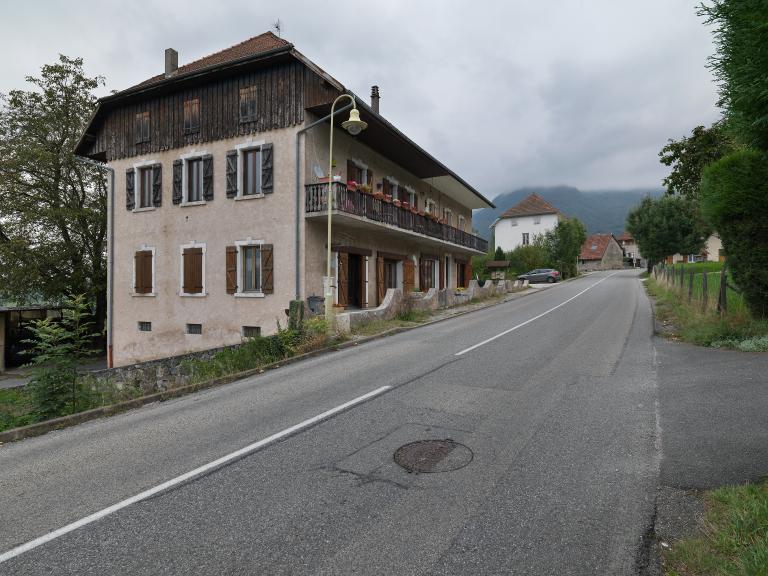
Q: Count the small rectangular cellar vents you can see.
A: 3